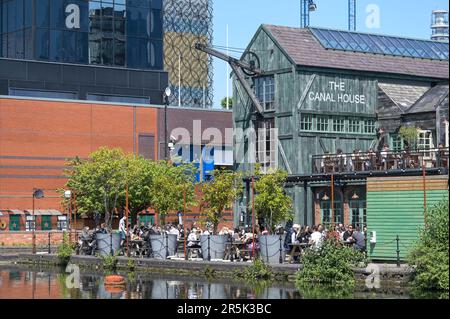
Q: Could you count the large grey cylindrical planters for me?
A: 4